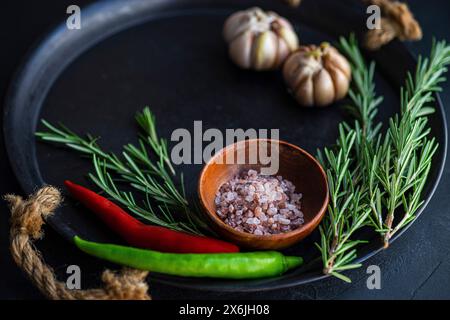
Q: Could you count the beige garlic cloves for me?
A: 2